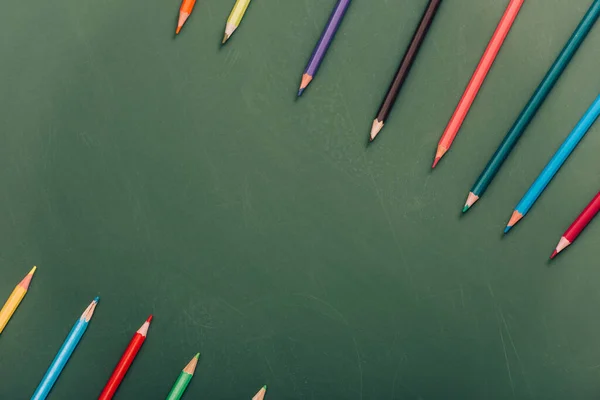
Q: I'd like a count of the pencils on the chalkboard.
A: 13